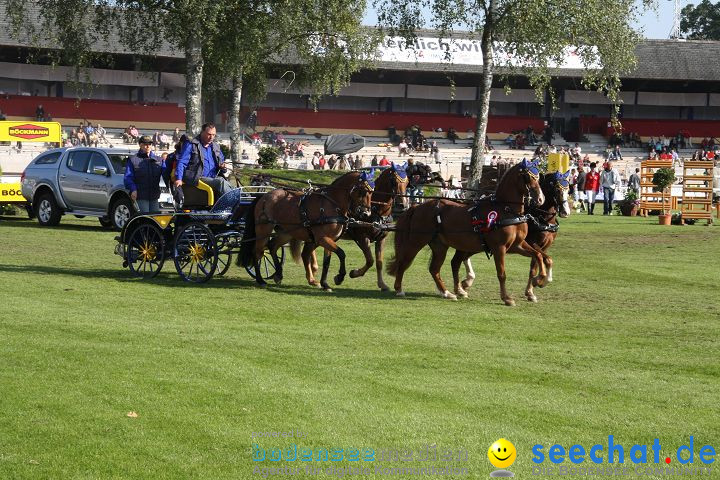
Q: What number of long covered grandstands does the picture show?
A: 1